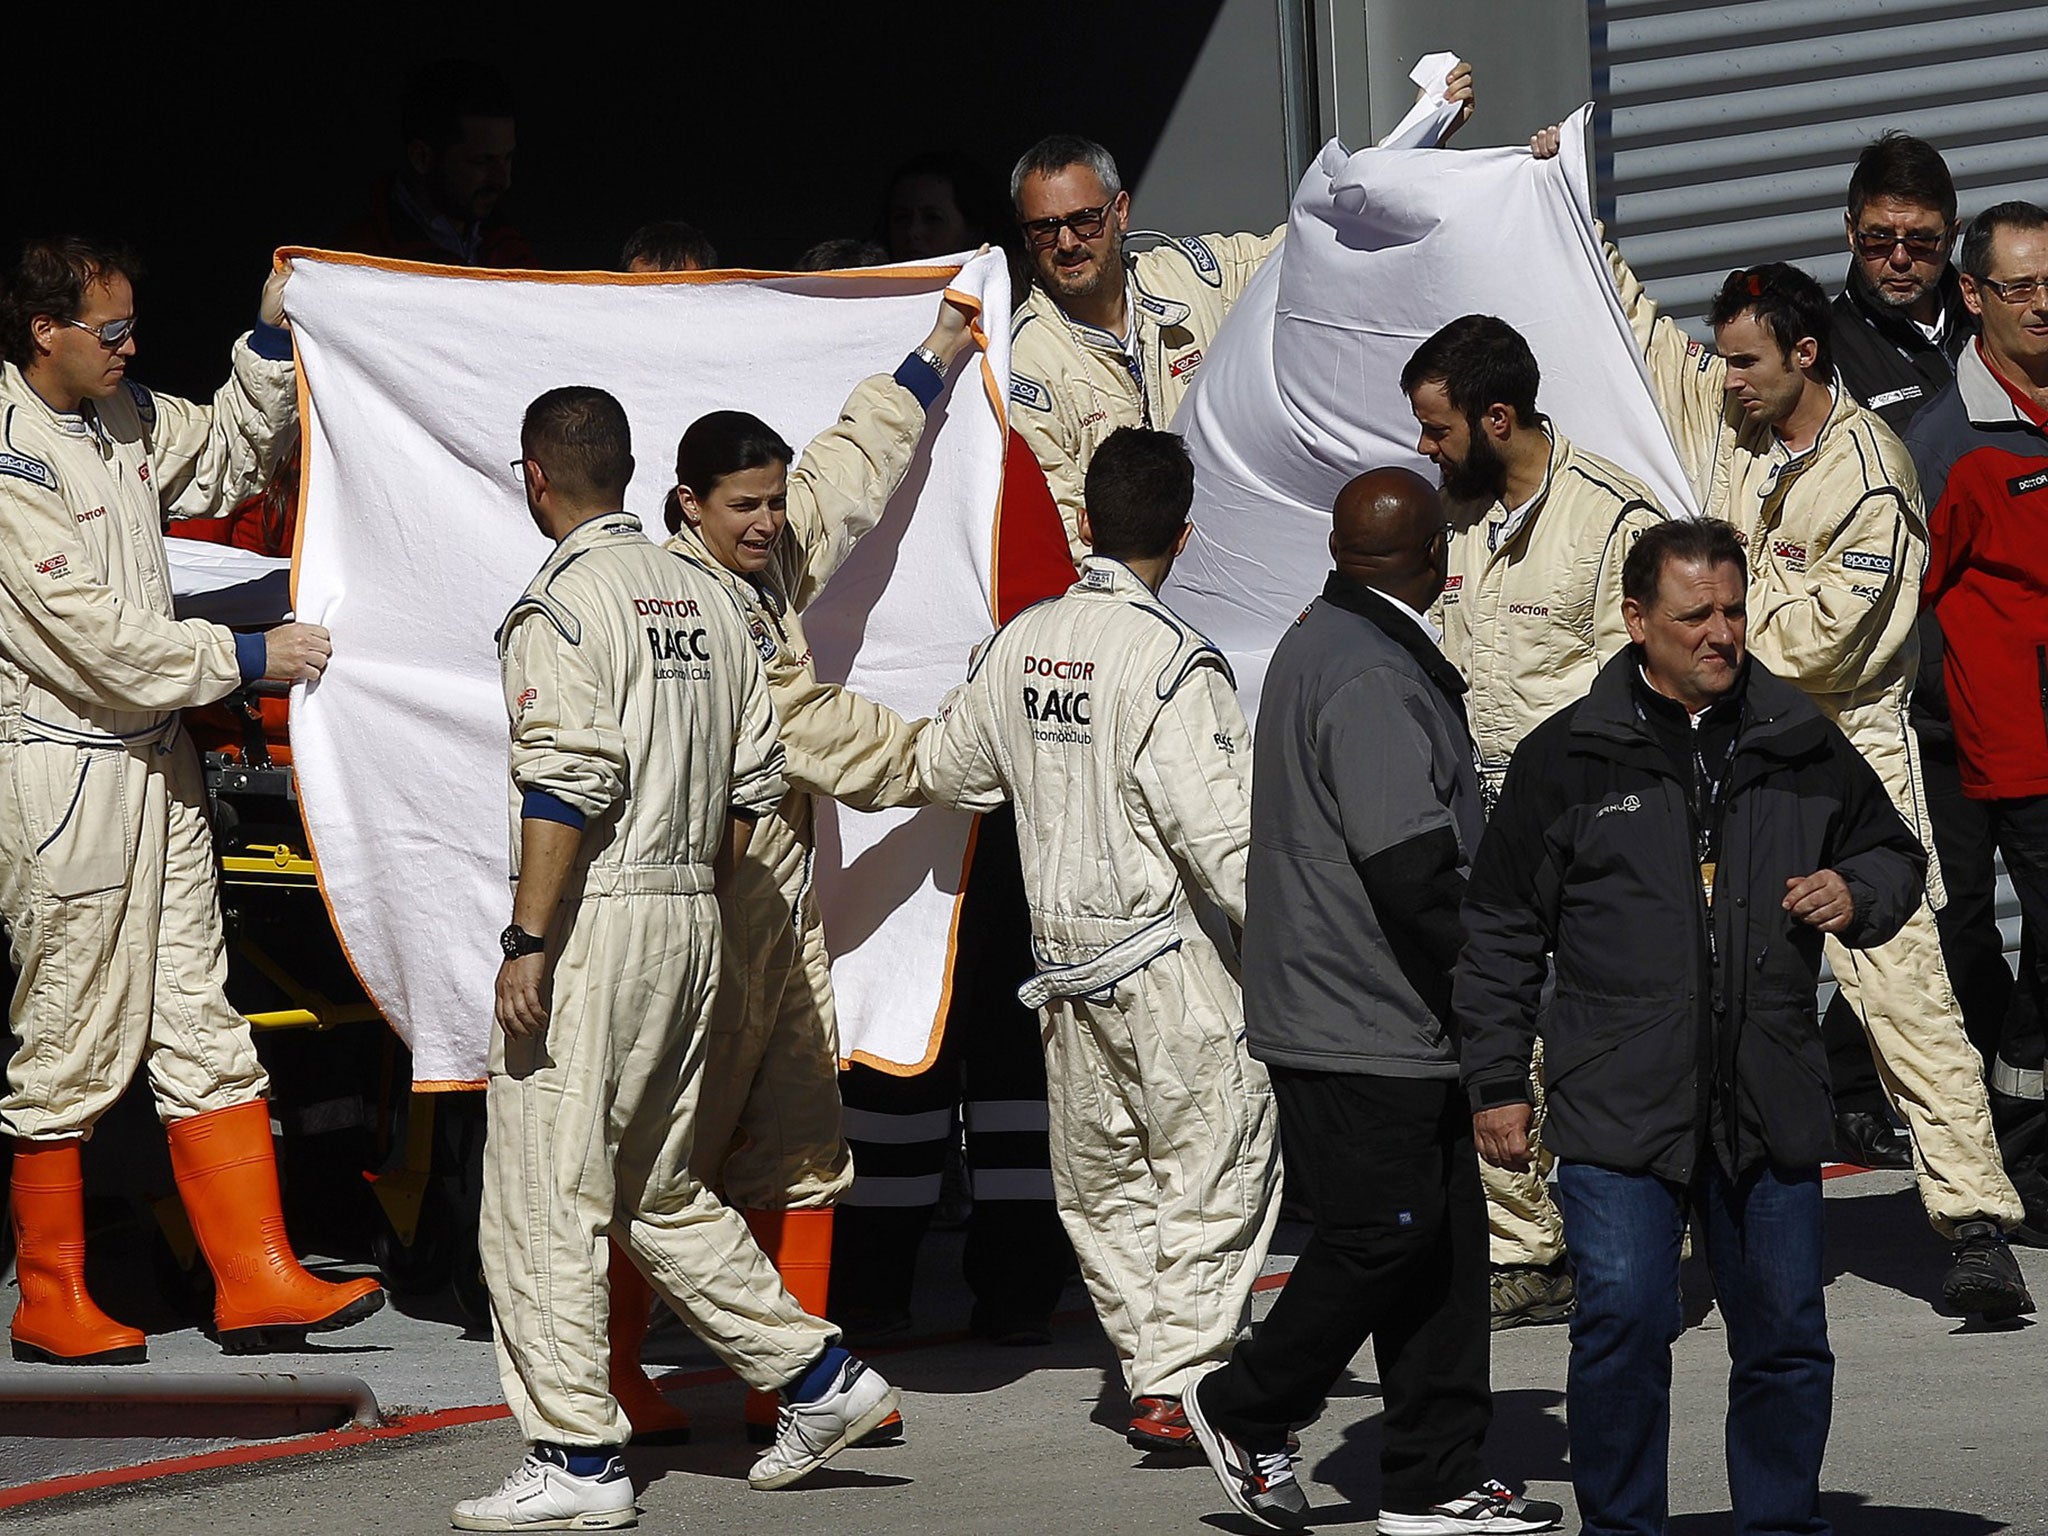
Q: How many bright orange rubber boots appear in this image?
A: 4